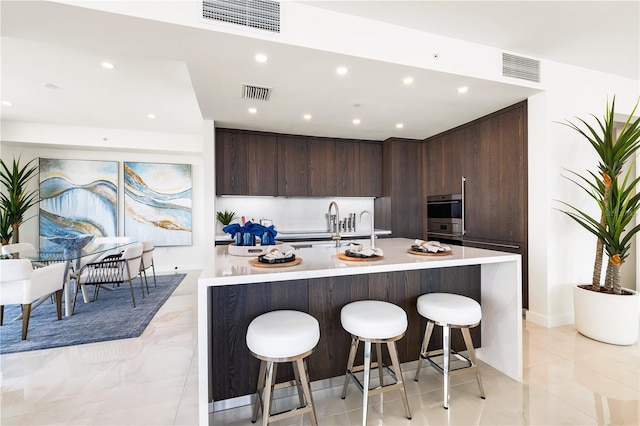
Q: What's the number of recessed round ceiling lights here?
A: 11